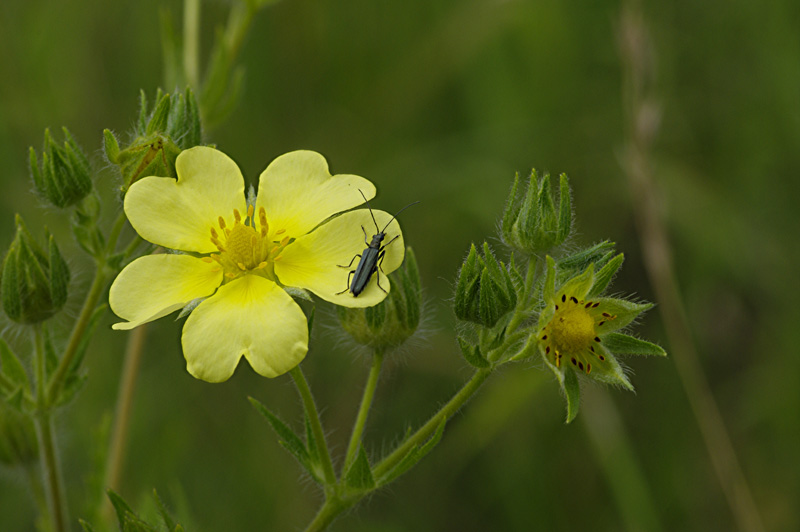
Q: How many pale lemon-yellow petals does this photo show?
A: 5